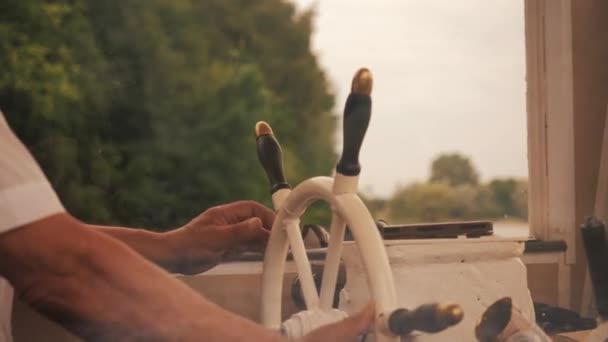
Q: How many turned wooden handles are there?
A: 3